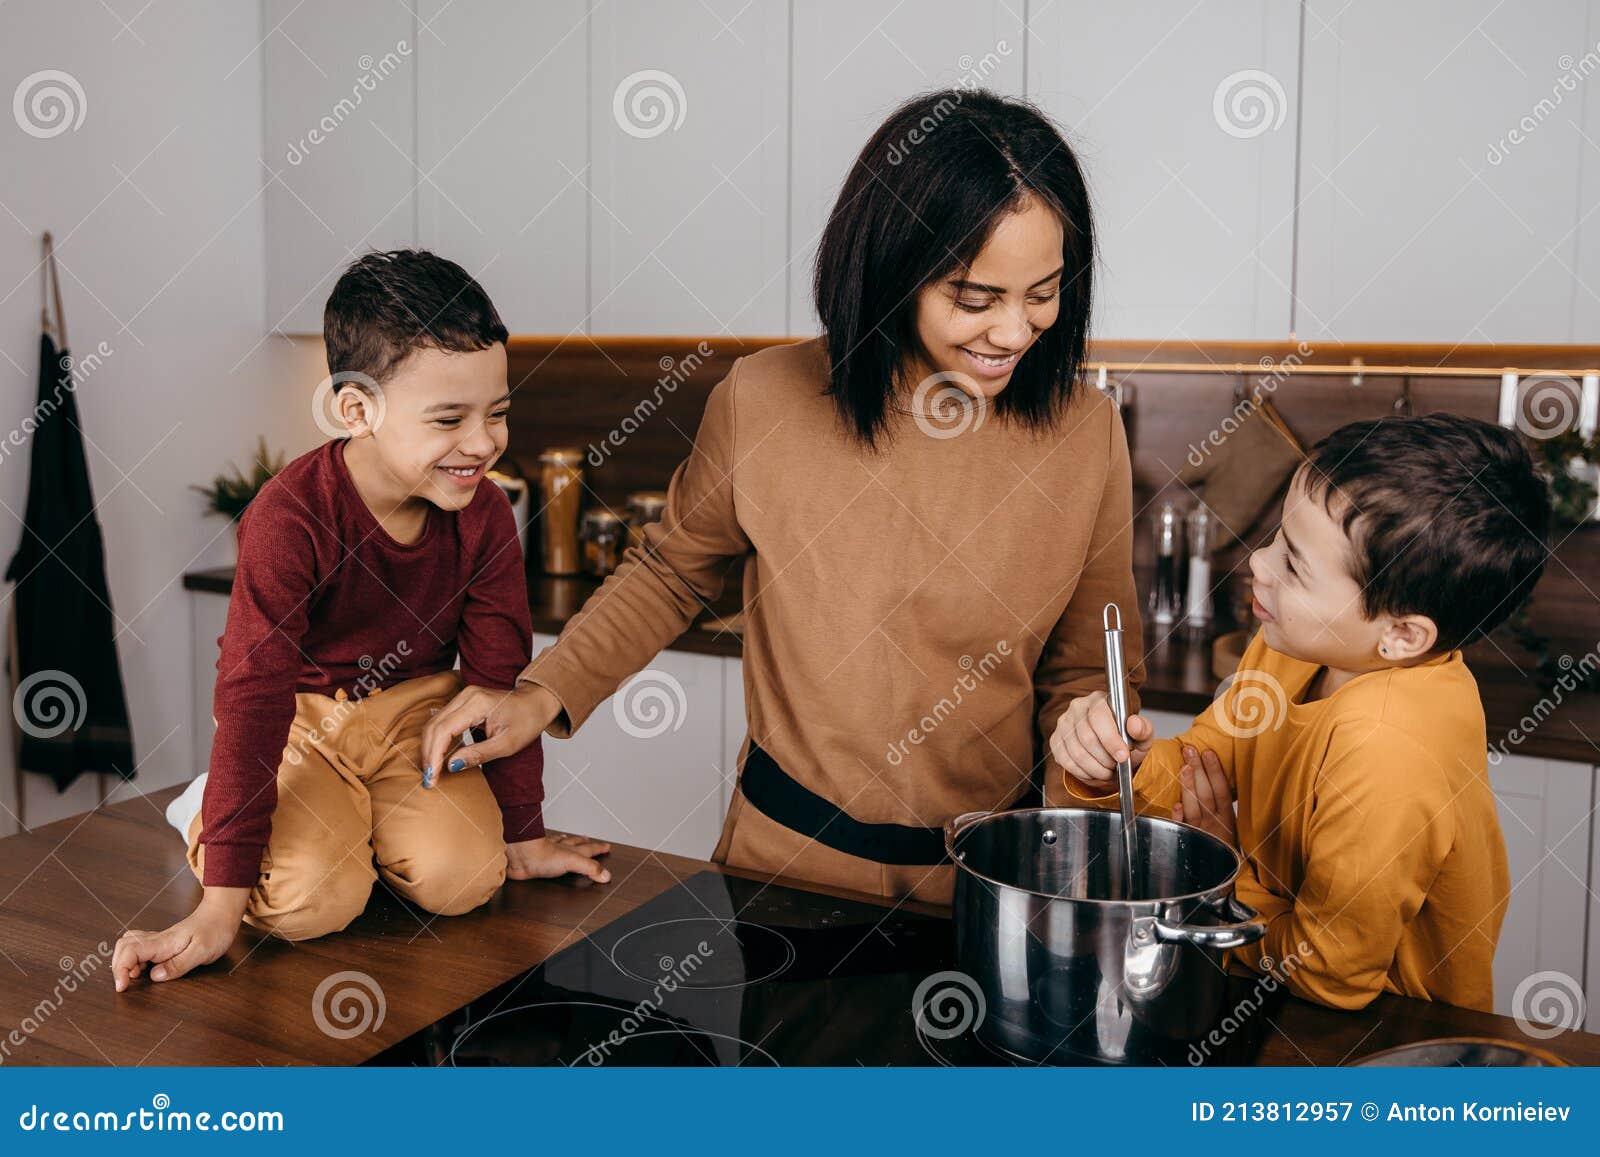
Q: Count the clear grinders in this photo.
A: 2